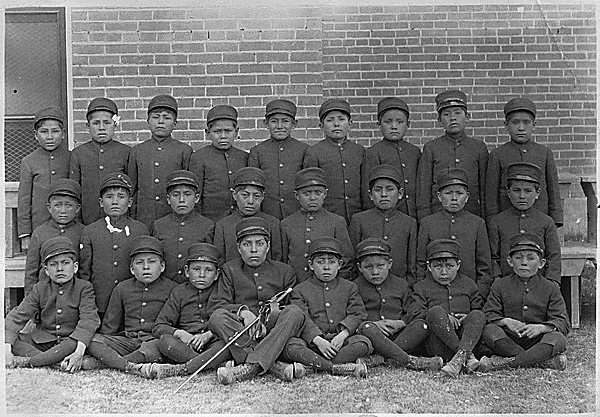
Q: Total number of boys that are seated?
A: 8